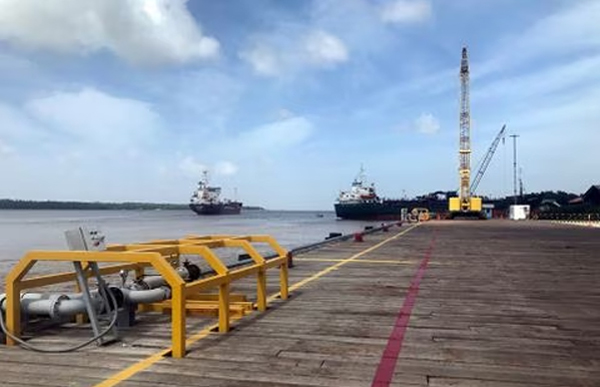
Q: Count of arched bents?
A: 4